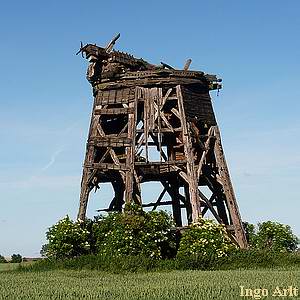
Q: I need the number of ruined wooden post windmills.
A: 1